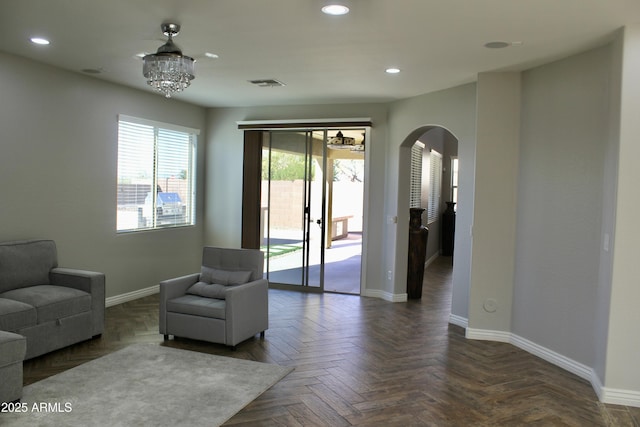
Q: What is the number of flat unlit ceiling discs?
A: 2